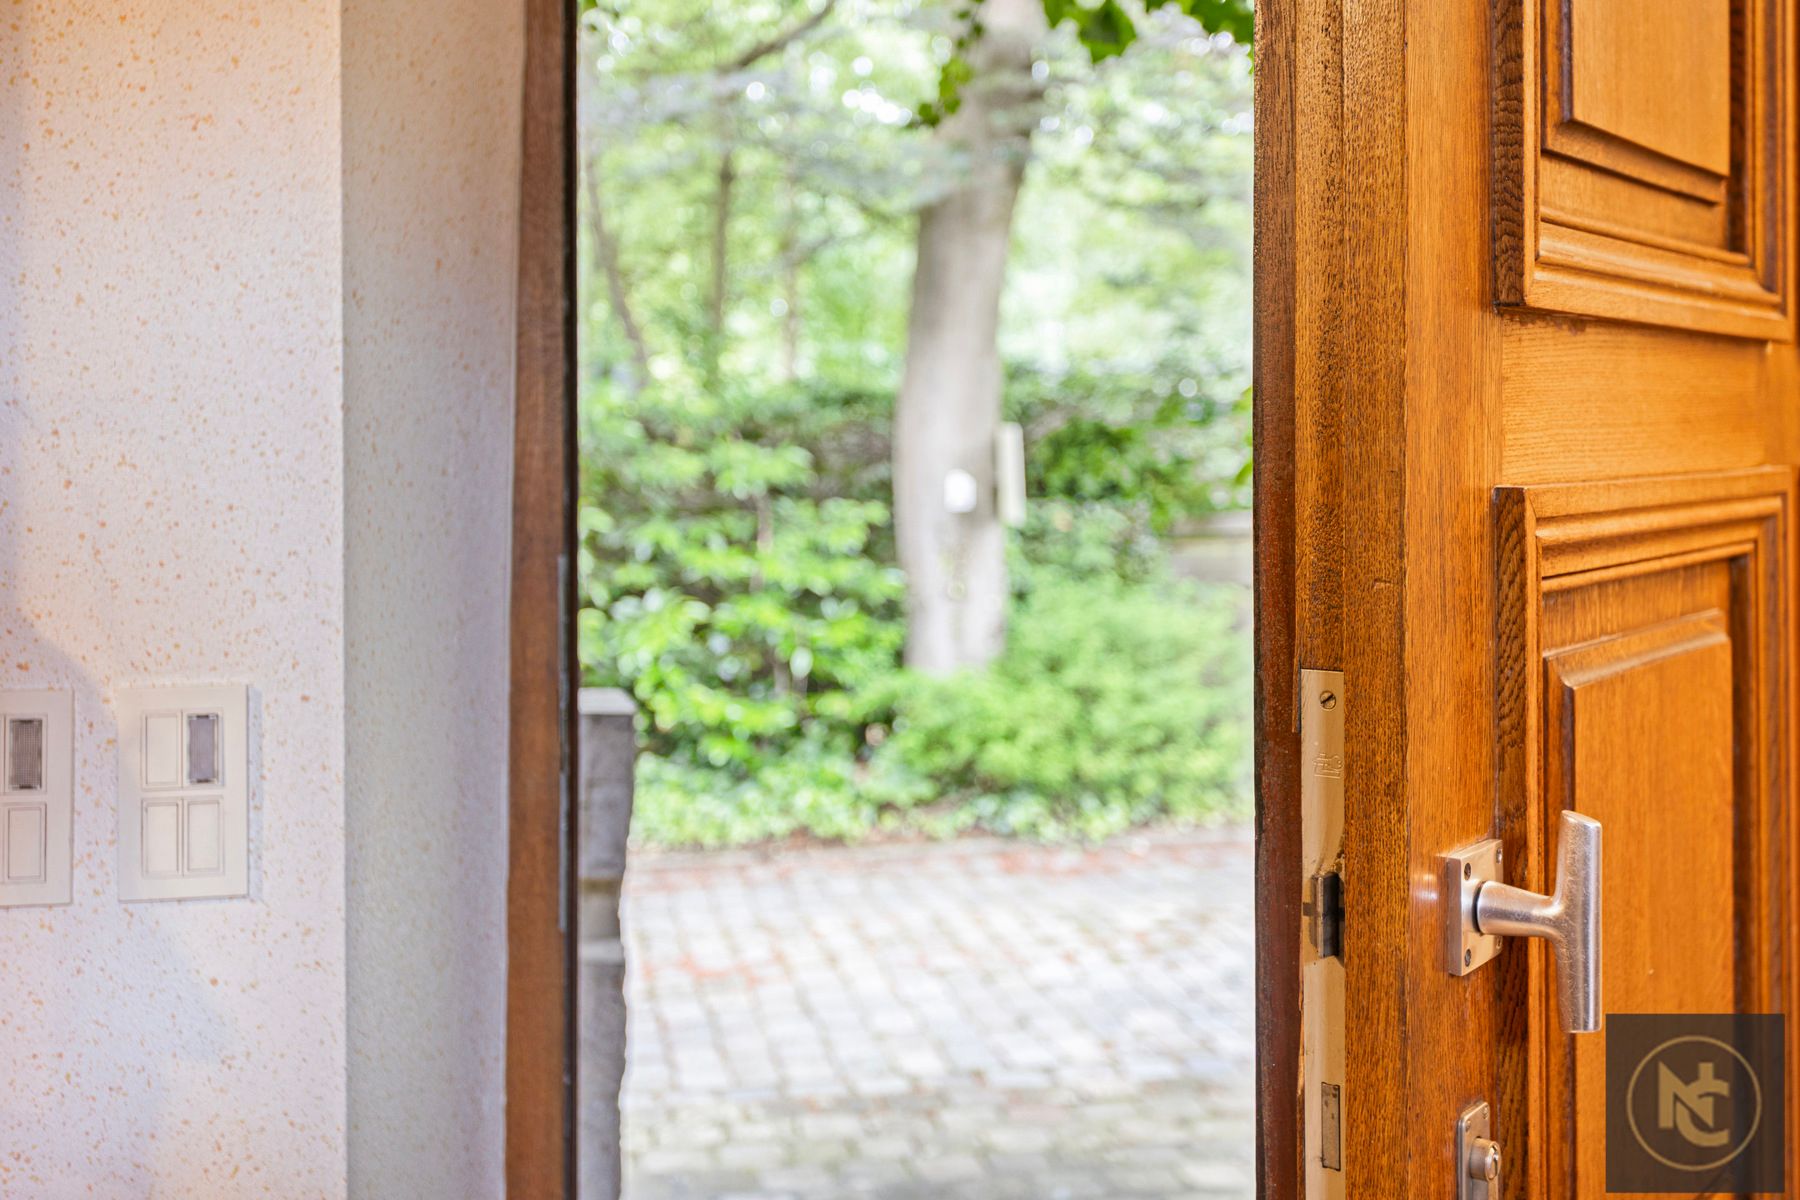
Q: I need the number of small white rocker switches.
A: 4